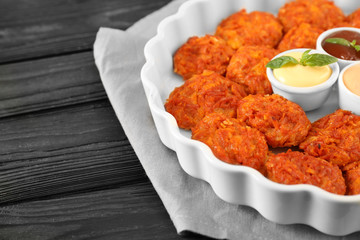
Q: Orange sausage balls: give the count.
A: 12